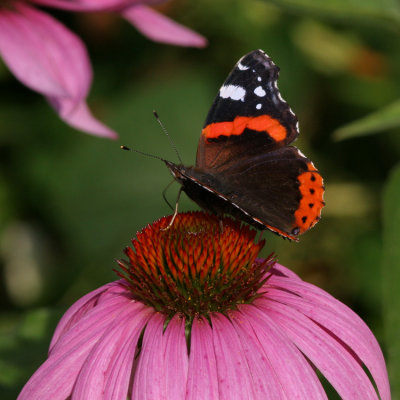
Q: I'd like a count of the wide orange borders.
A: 2